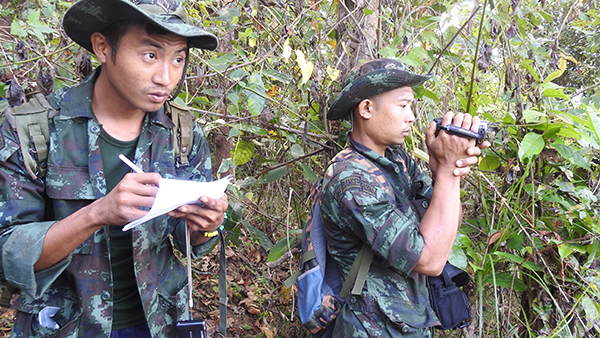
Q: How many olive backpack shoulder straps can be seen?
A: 2